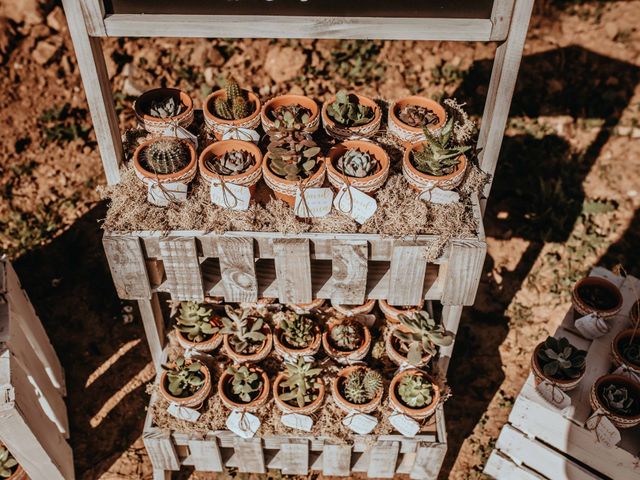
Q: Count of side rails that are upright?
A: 2